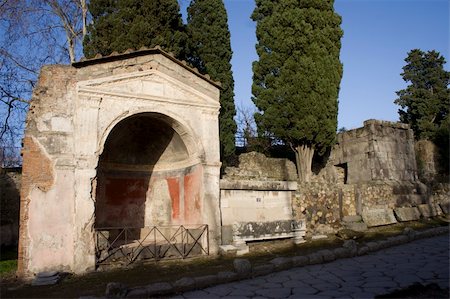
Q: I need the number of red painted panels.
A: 3